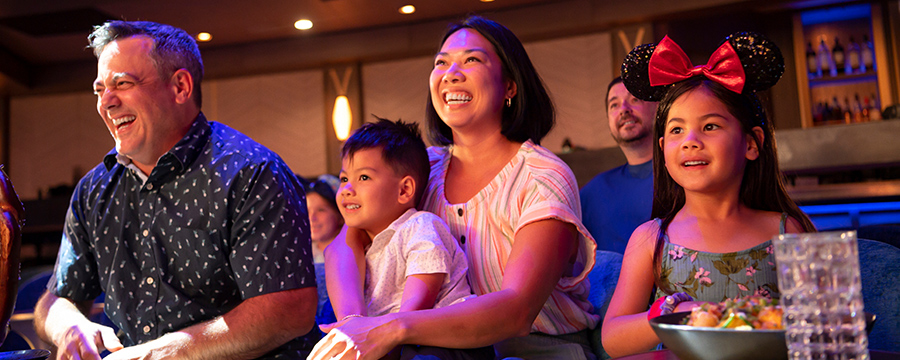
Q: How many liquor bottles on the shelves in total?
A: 12